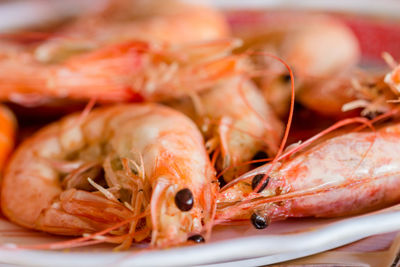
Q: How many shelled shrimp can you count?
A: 0